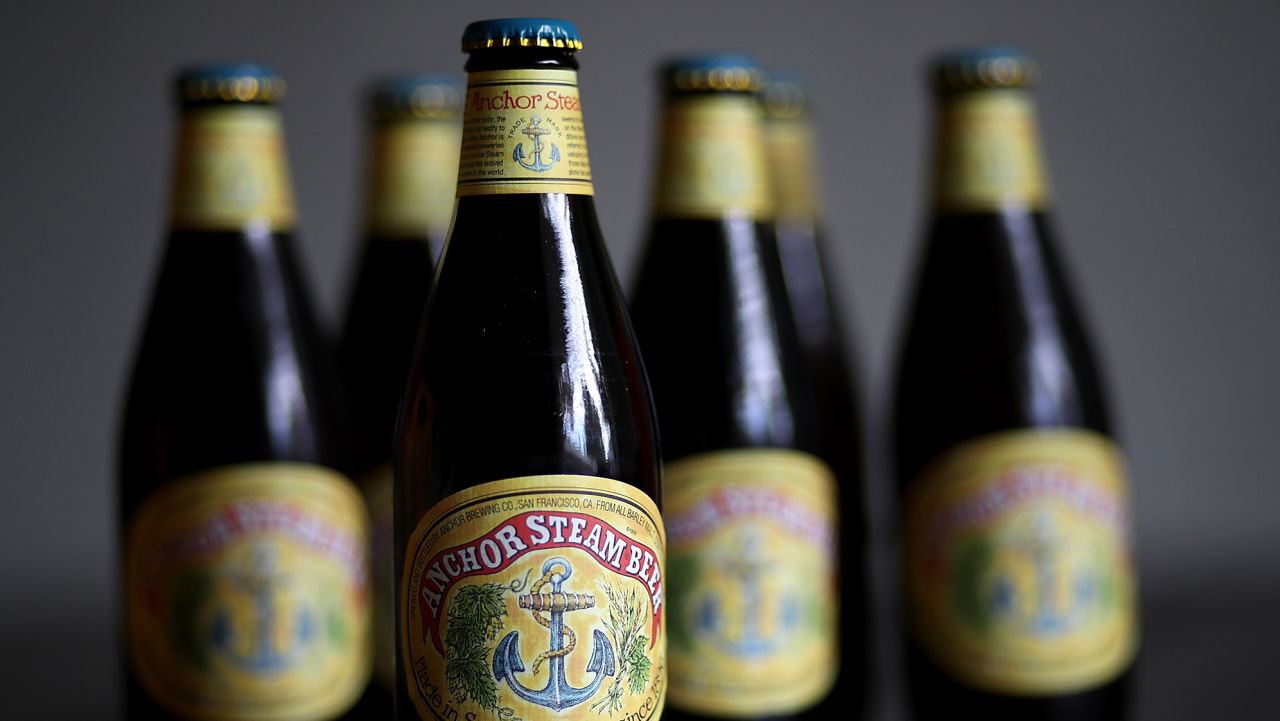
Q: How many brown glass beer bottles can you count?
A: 6